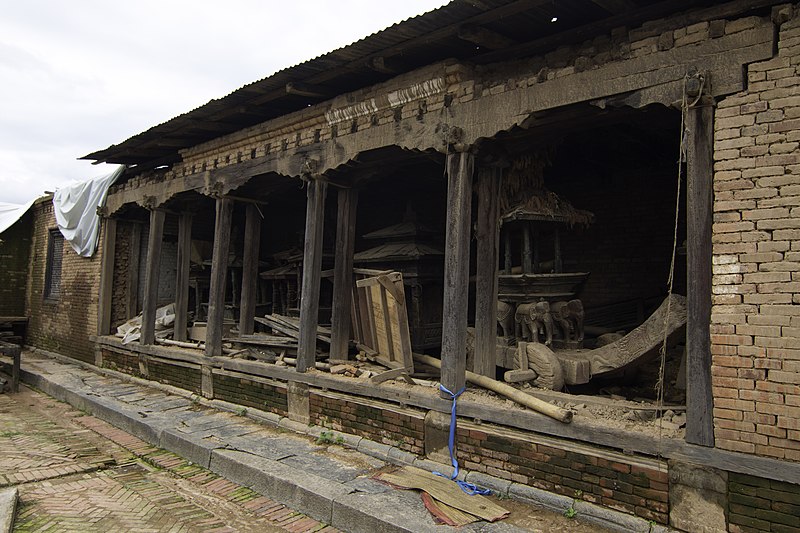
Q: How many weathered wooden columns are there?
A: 11